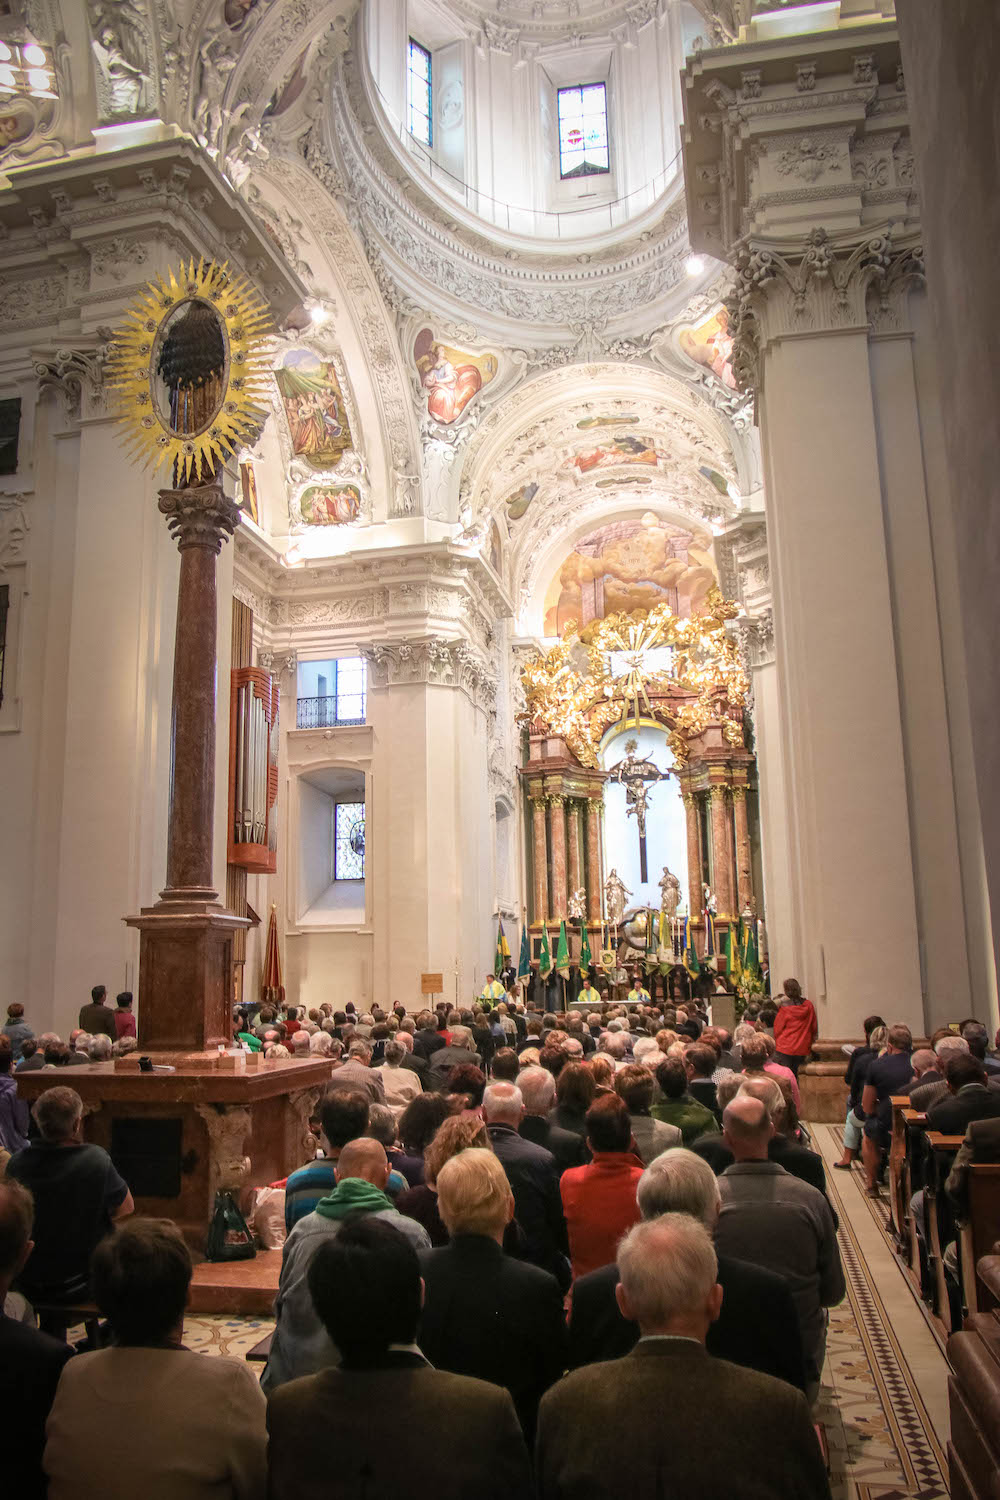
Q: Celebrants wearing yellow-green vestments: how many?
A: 3